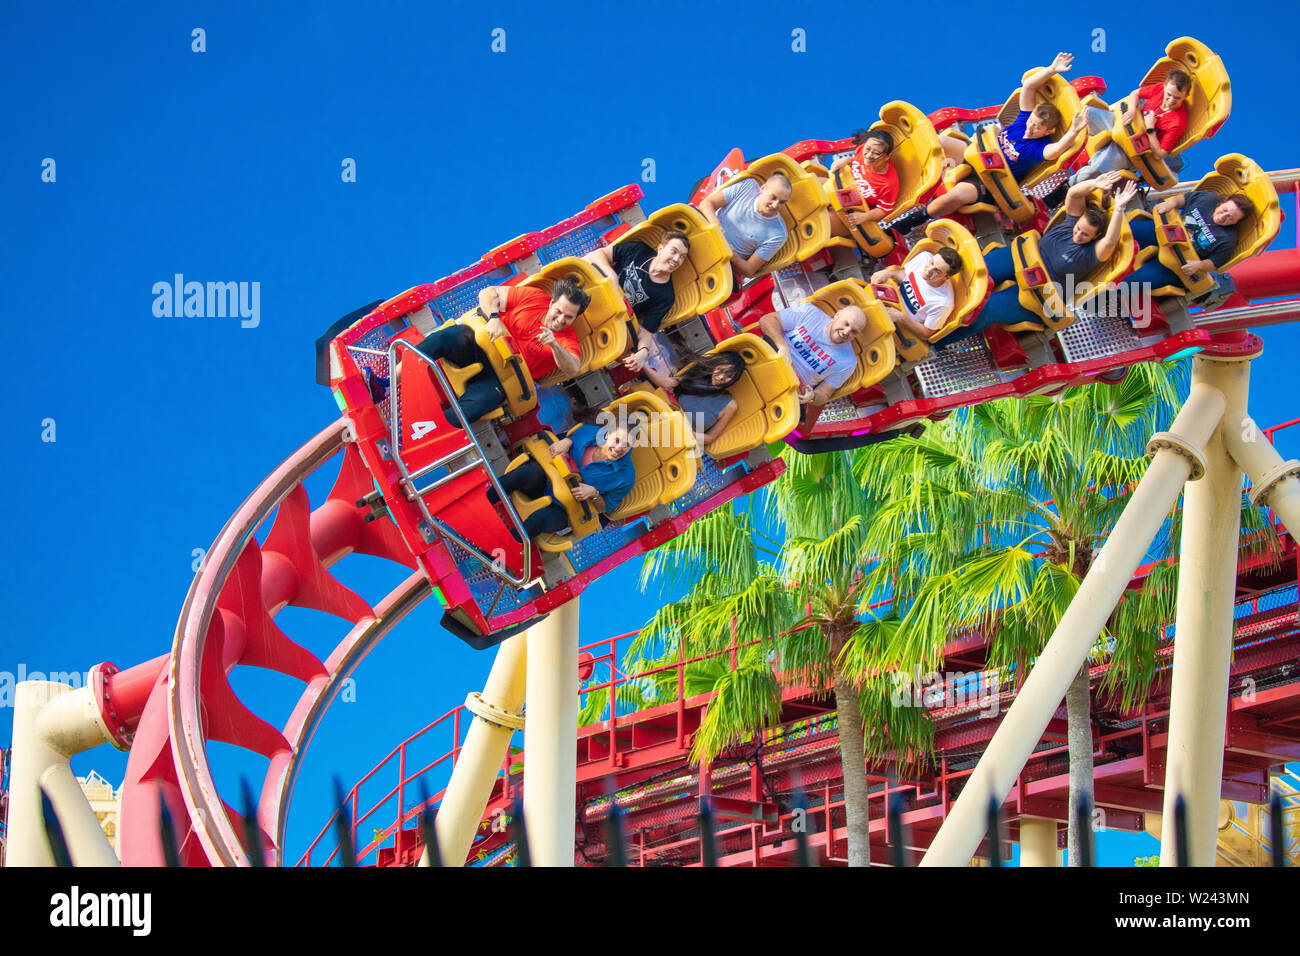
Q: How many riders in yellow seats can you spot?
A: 12